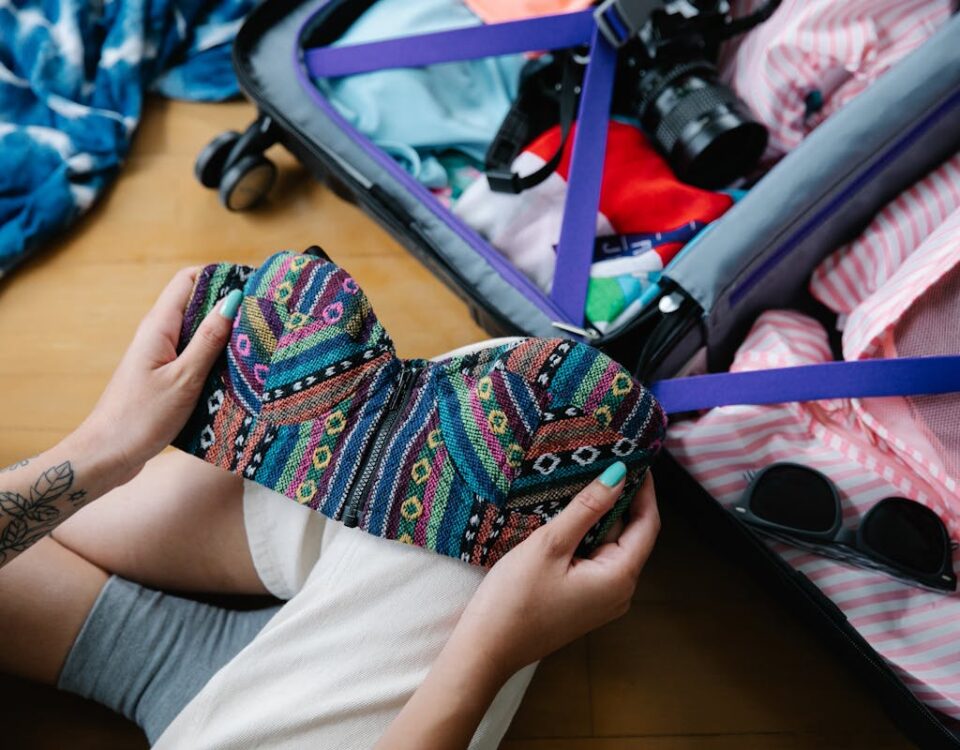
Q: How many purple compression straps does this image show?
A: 3